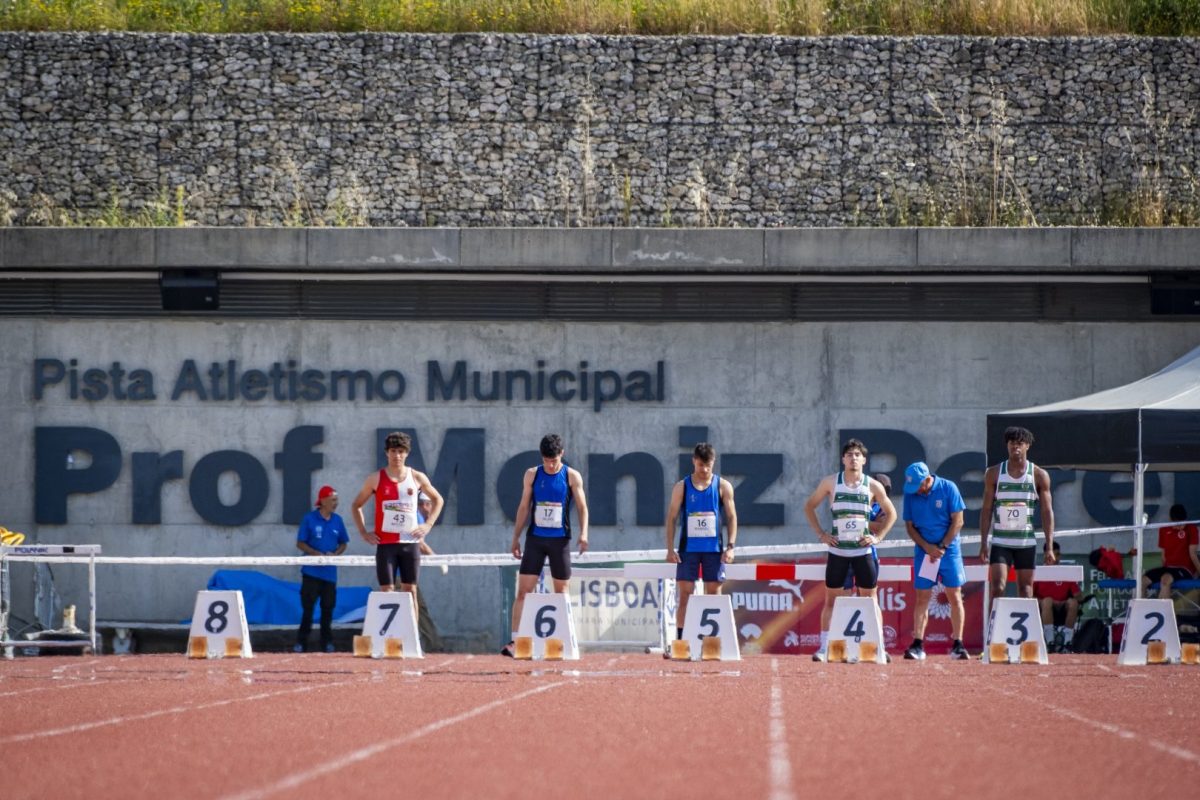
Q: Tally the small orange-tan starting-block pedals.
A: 14